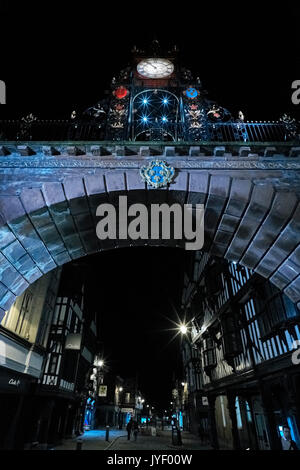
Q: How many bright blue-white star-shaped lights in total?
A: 4